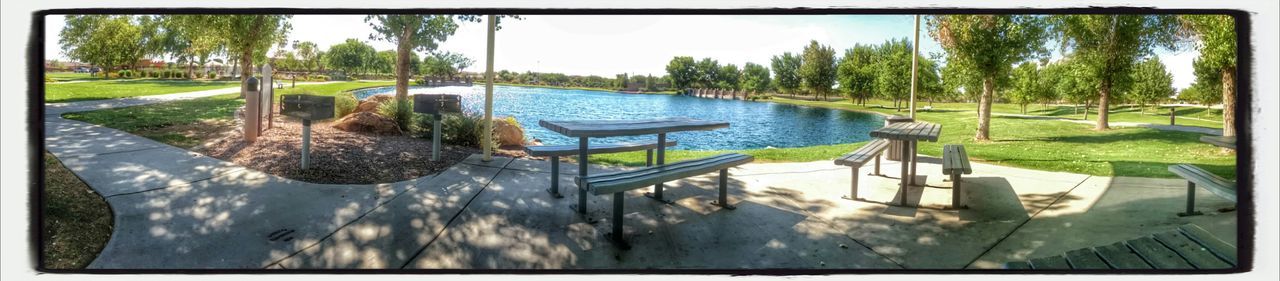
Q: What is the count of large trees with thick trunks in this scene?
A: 5